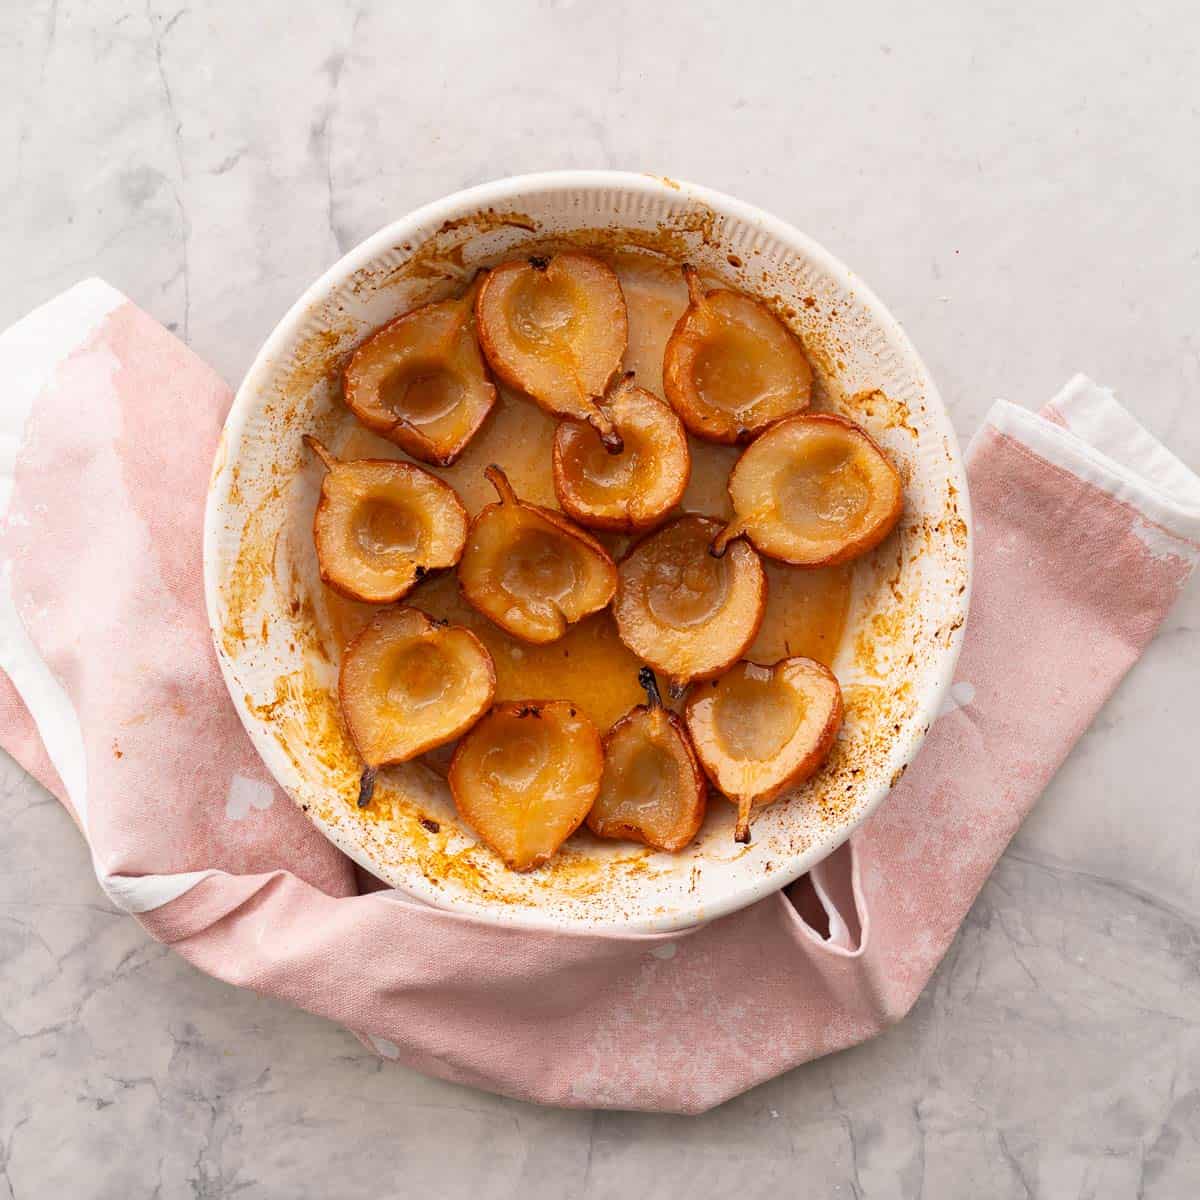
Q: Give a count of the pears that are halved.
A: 12